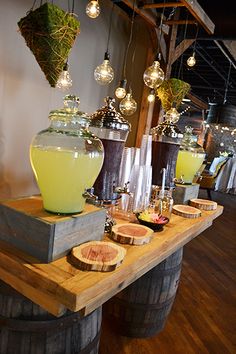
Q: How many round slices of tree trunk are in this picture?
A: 4